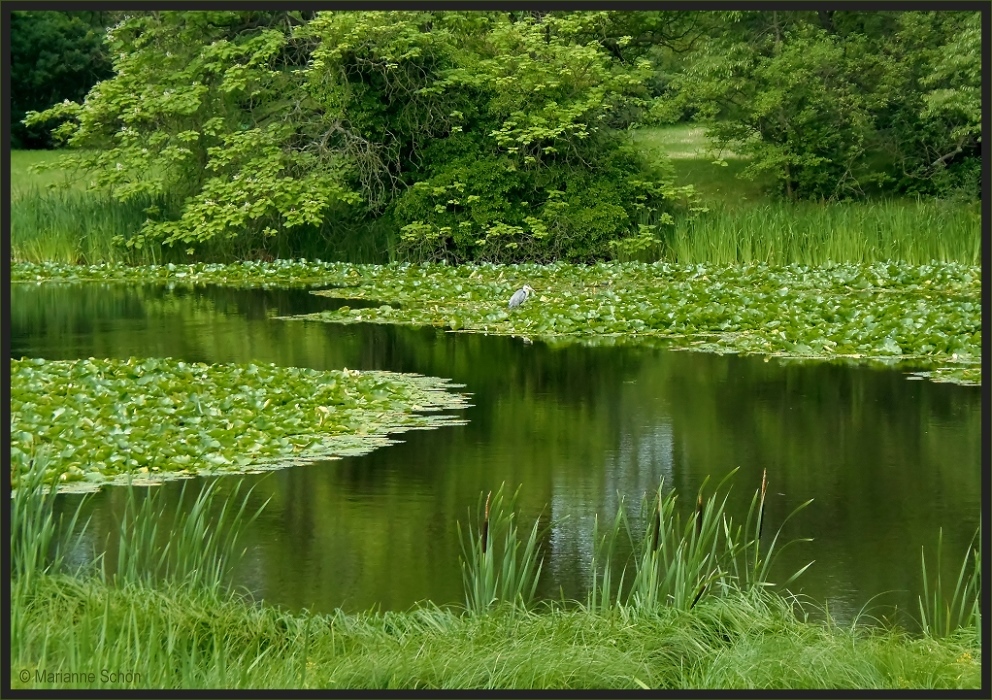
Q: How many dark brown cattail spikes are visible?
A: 5